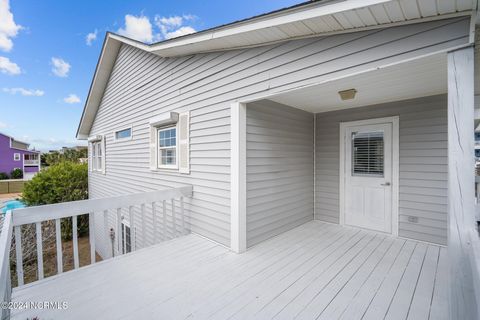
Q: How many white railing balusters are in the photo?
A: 13